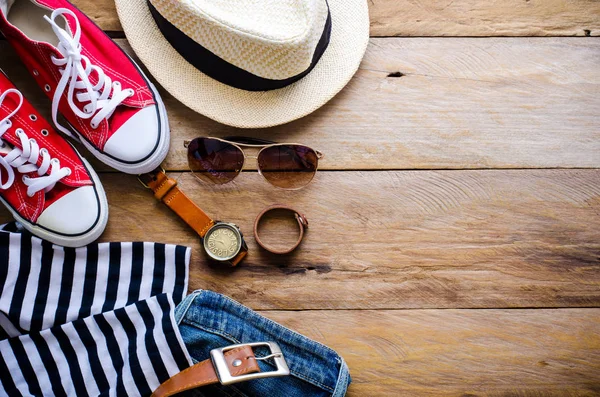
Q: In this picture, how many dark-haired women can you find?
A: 0